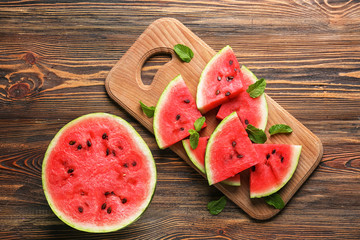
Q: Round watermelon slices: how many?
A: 1